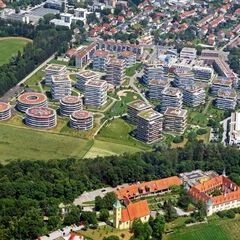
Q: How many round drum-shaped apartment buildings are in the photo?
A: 5